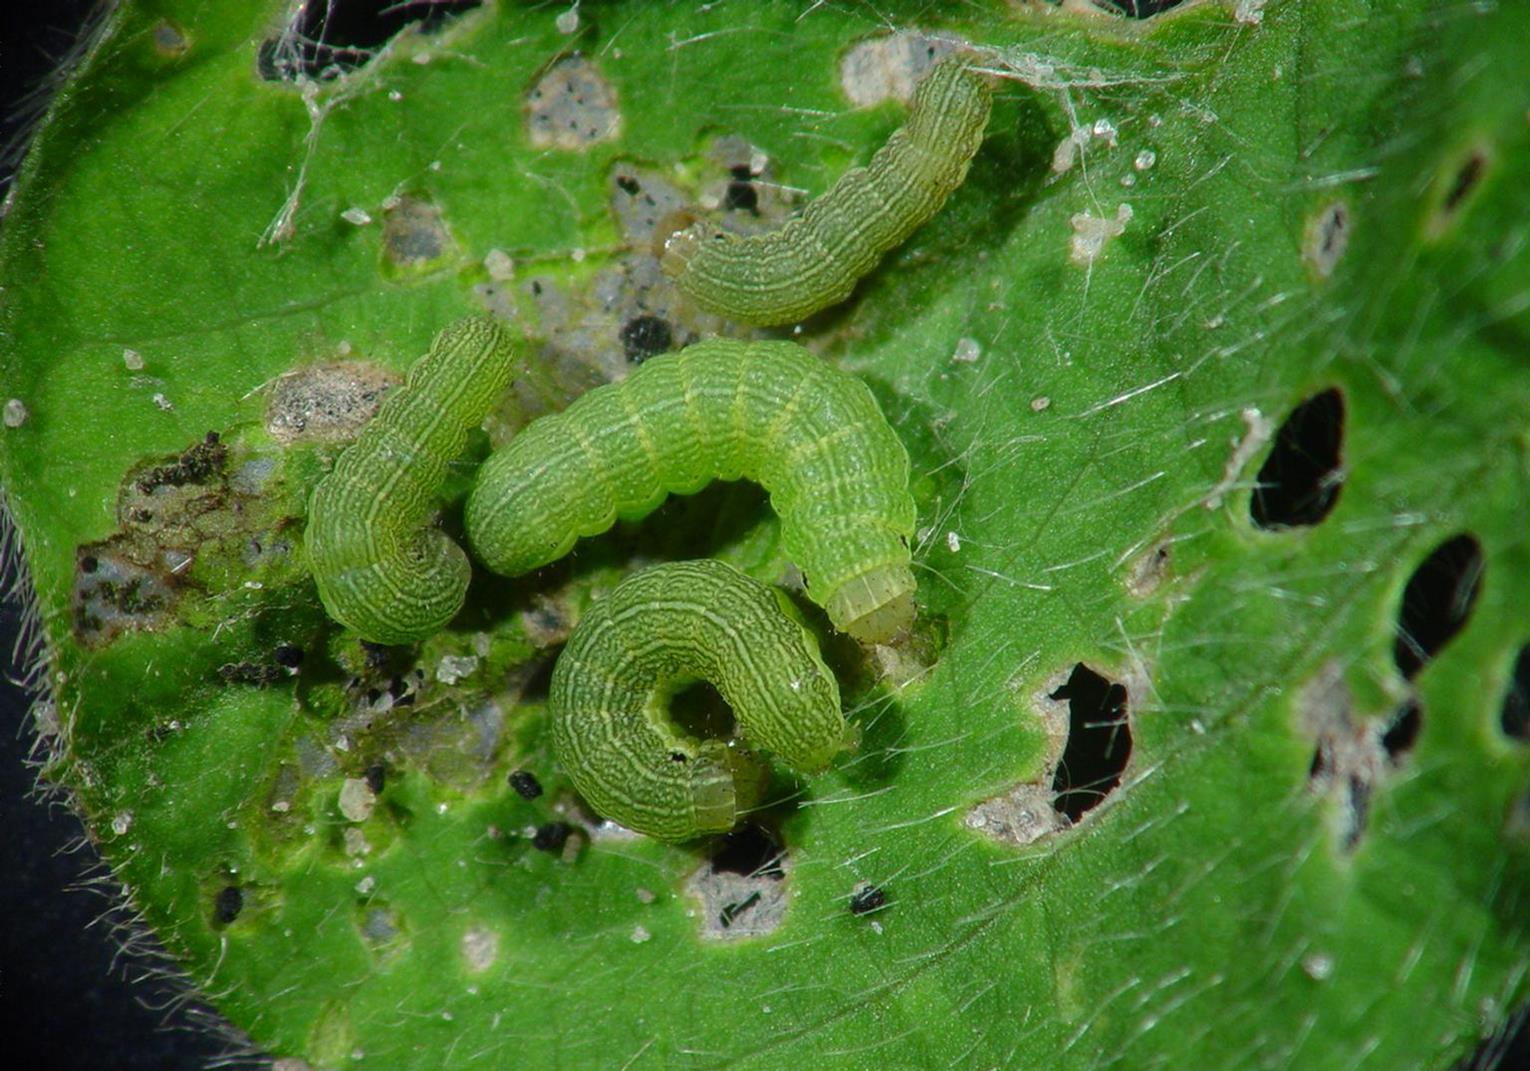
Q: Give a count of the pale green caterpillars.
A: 4